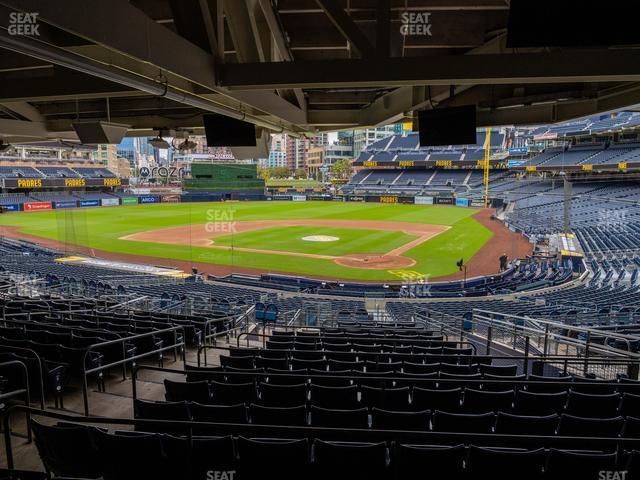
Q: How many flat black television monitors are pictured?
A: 3